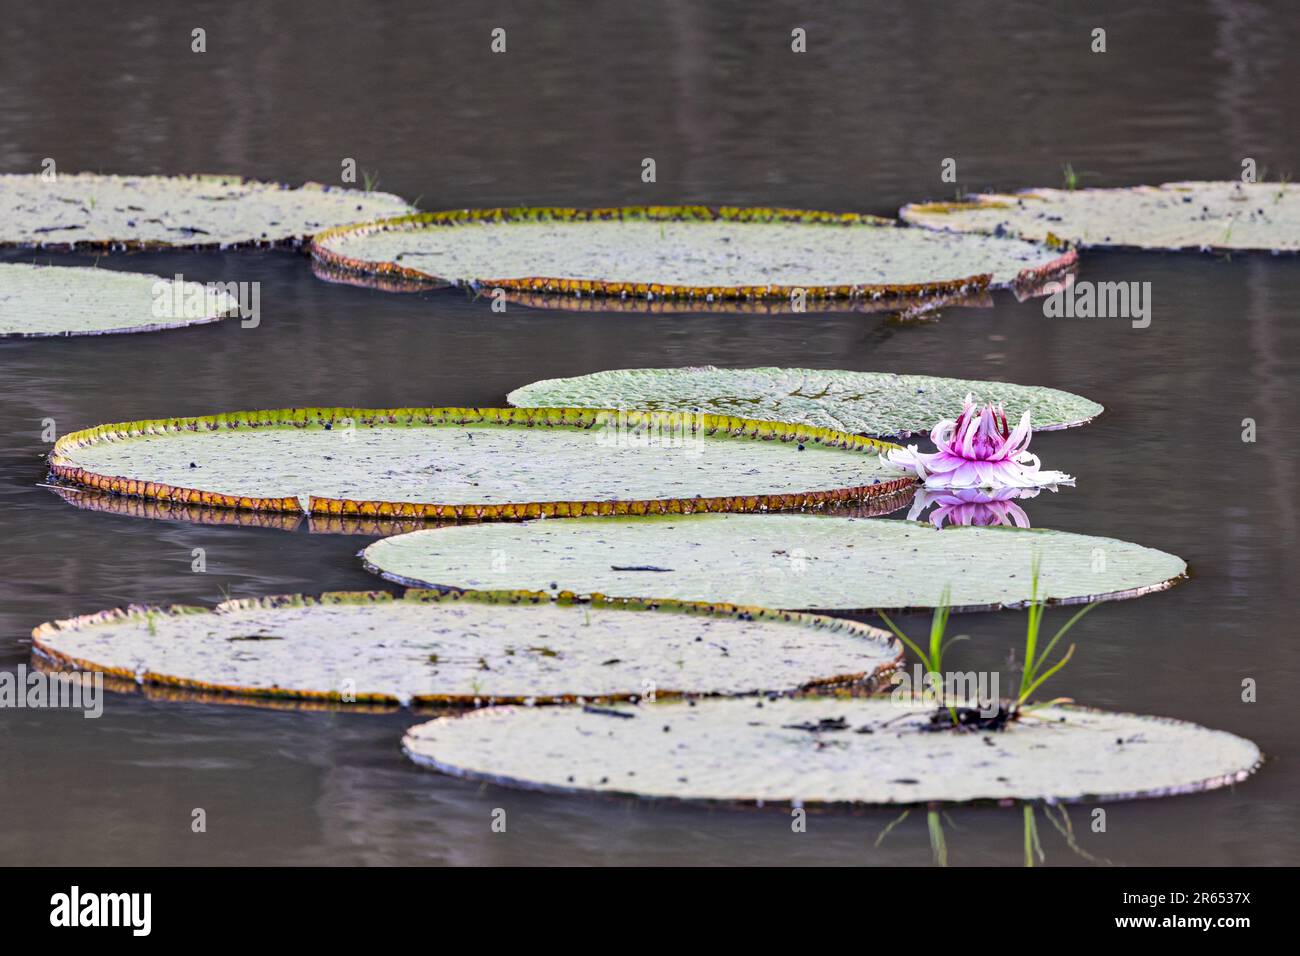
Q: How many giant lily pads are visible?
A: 9